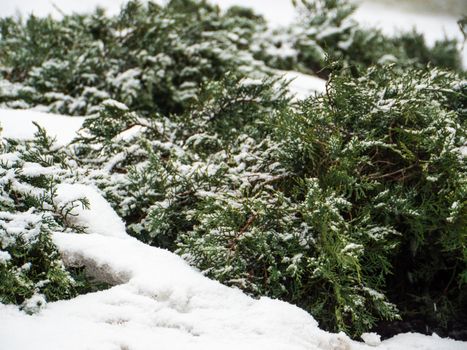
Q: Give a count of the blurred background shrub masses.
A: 2